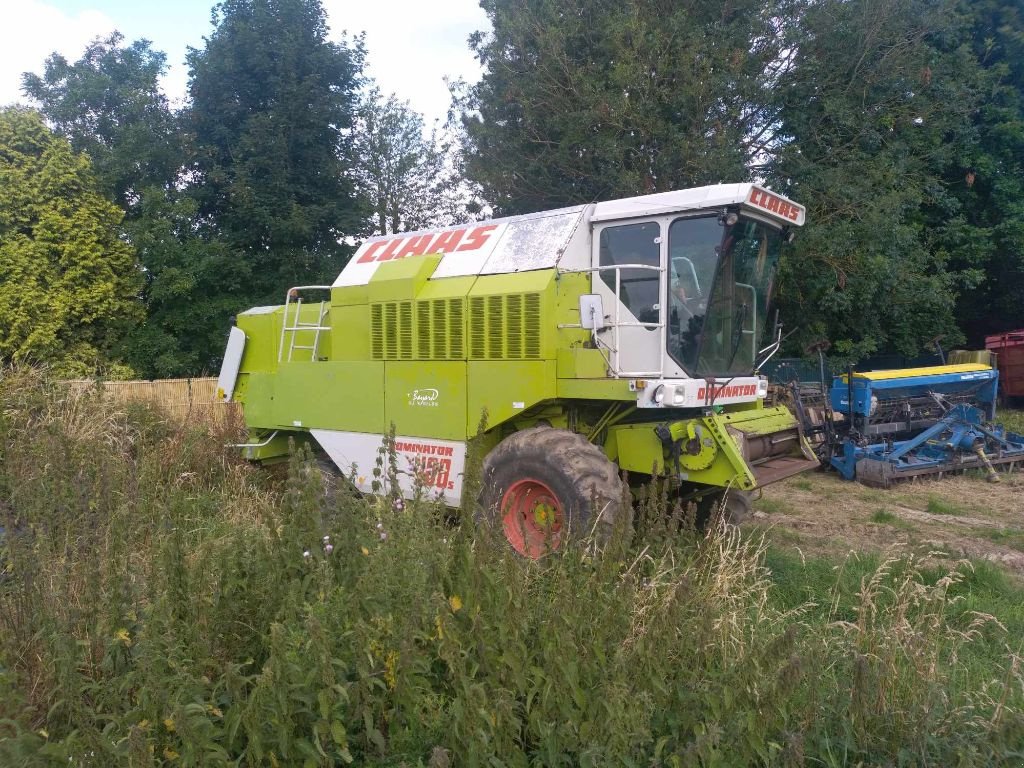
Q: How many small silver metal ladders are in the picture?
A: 1